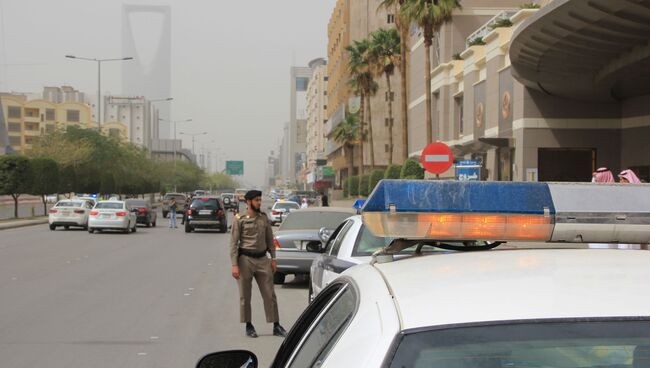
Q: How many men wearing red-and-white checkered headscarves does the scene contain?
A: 2